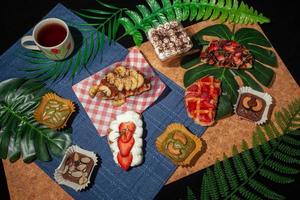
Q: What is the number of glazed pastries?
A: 1